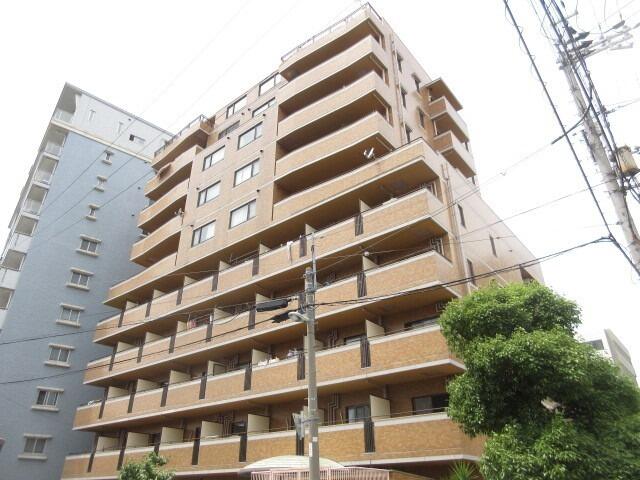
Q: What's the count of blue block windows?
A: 9